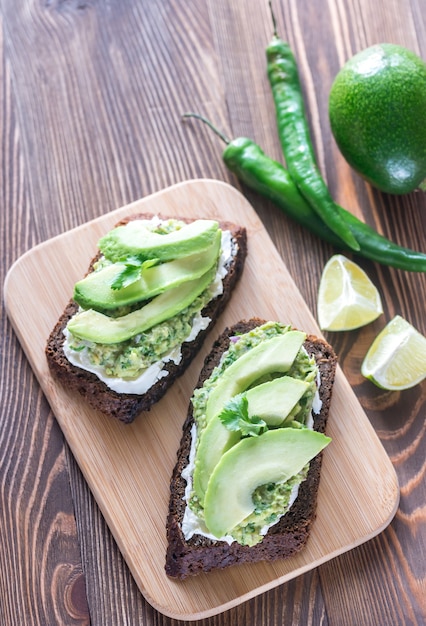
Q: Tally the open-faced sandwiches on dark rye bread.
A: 2